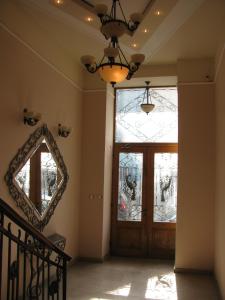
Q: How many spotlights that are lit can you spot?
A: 5